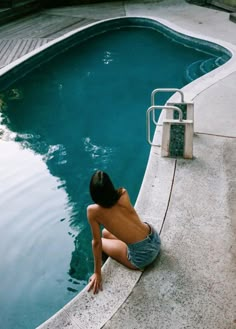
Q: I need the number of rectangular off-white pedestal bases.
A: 2